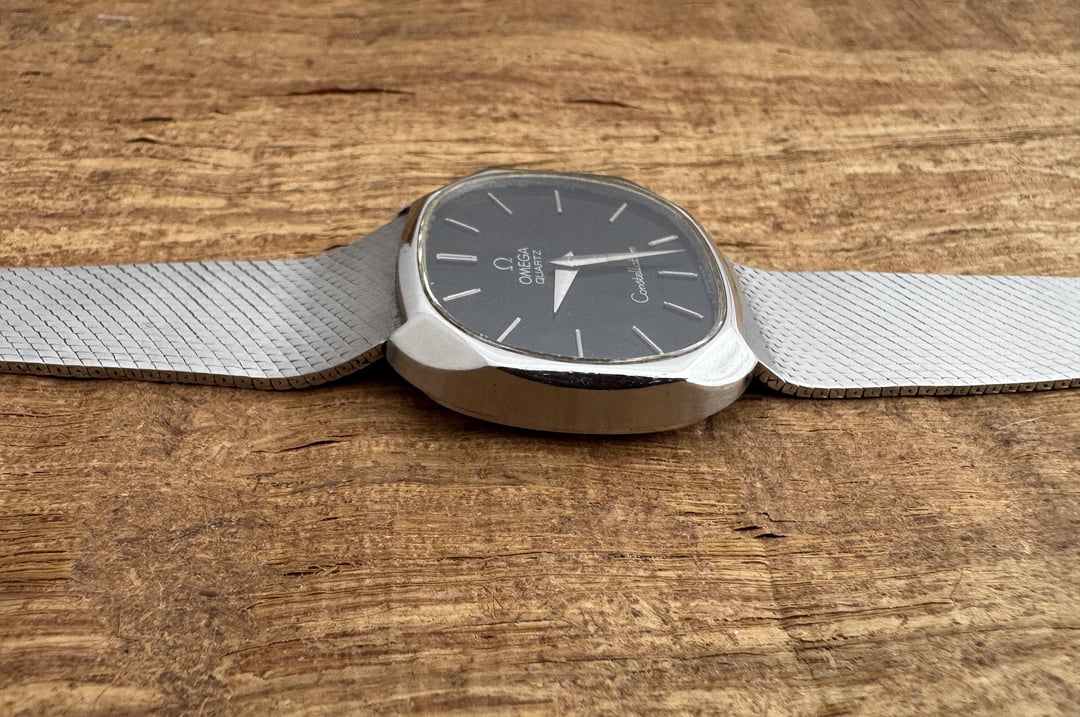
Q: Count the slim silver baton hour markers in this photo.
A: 12